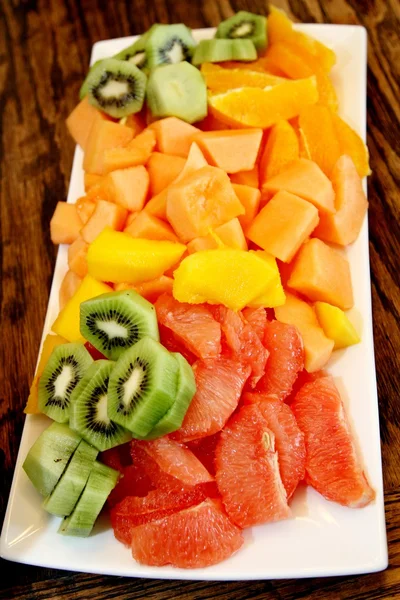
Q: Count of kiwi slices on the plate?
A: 14